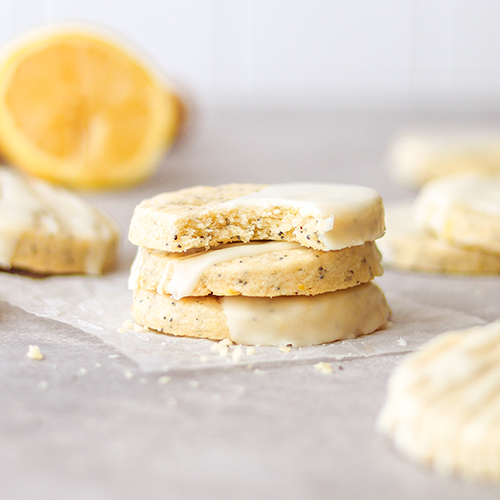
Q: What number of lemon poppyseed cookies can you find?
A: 8